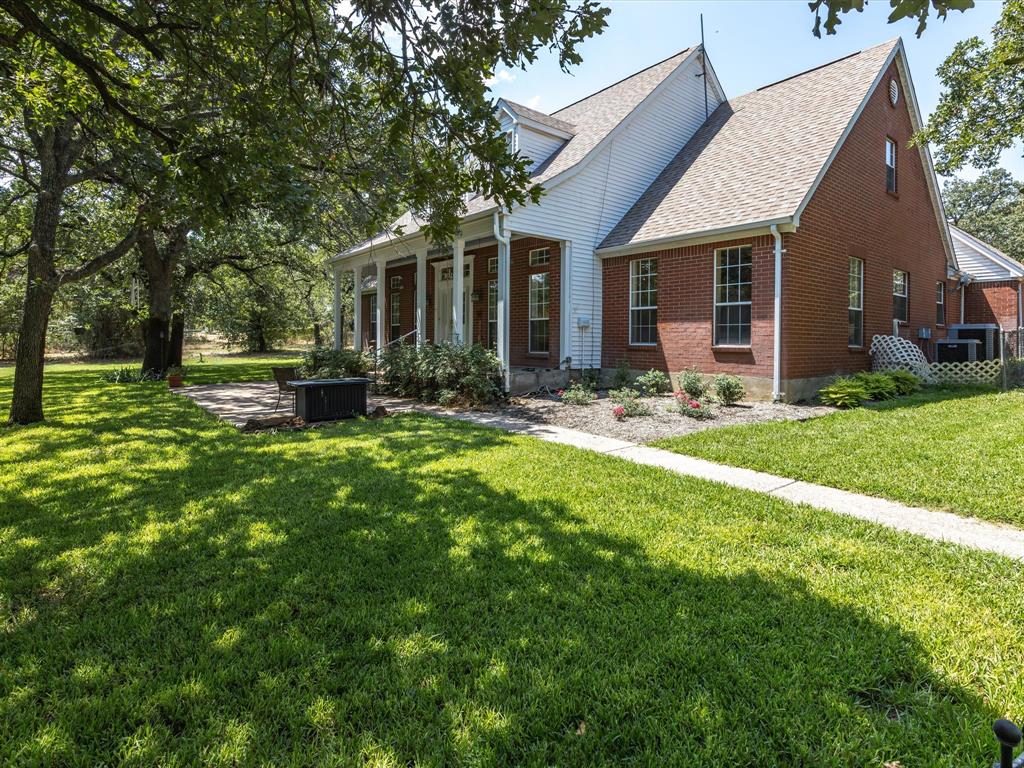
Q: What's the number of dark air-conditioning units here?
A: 2